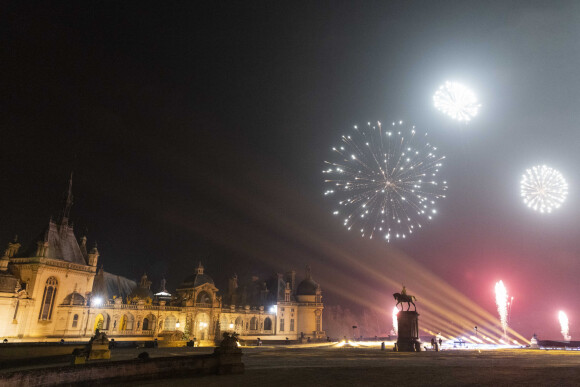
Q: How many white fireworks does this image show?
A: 3